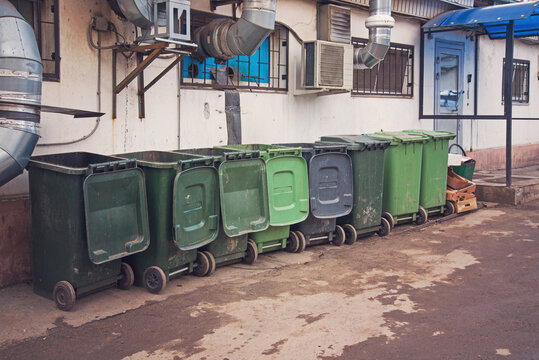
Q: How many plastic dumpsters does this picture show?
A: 8